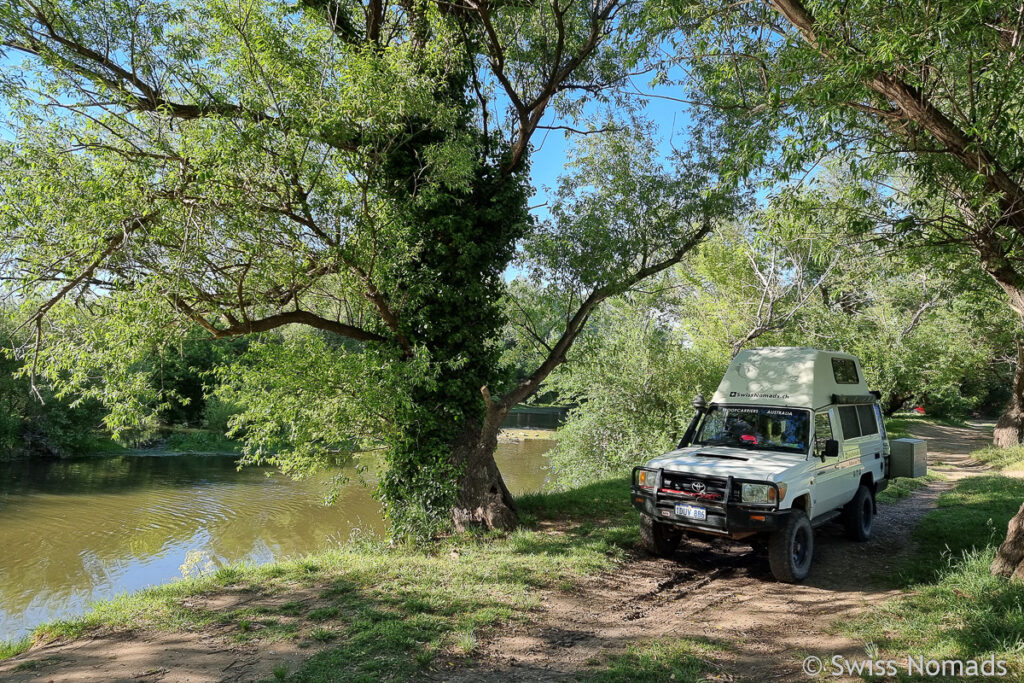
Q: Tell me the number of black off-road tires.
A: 3